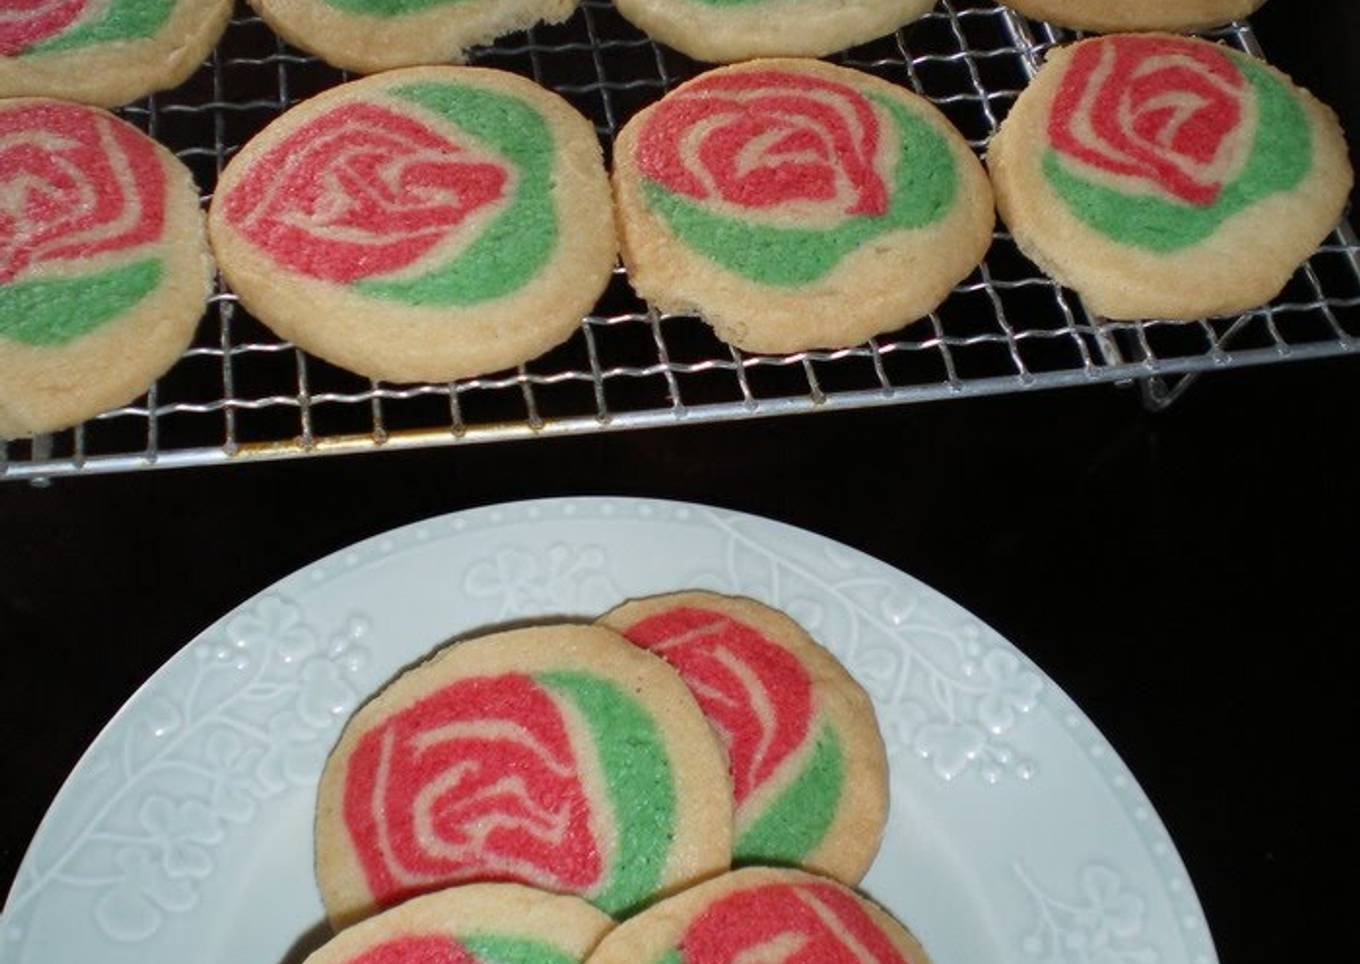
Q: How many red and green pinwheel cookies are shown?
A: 12